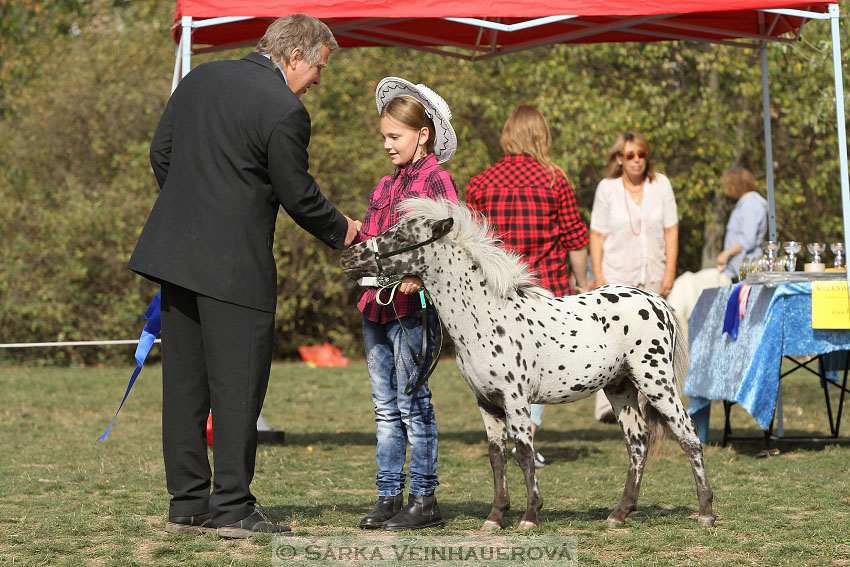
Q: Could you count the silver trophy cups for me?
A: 4